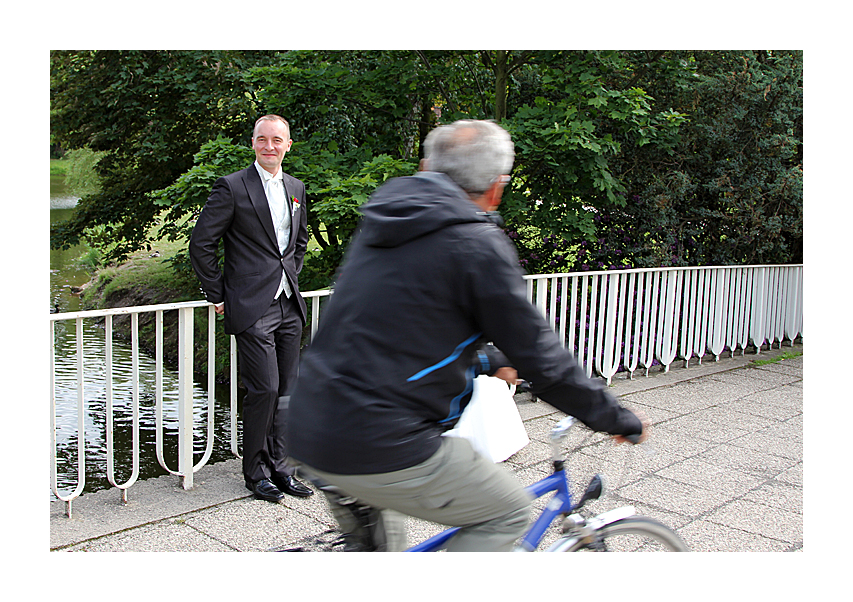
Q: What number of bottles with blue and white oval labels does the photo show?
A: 0